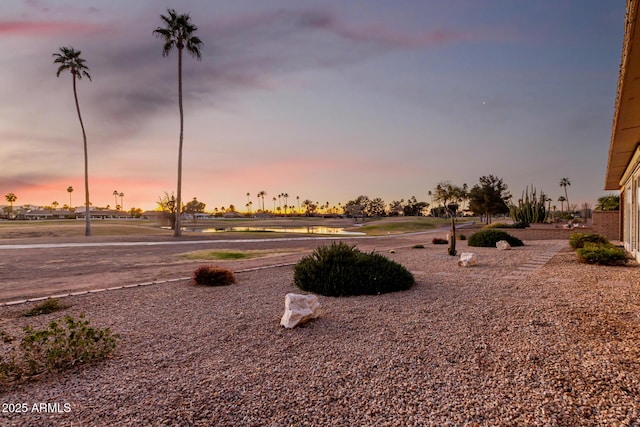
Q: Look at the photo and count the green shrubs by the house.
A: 2